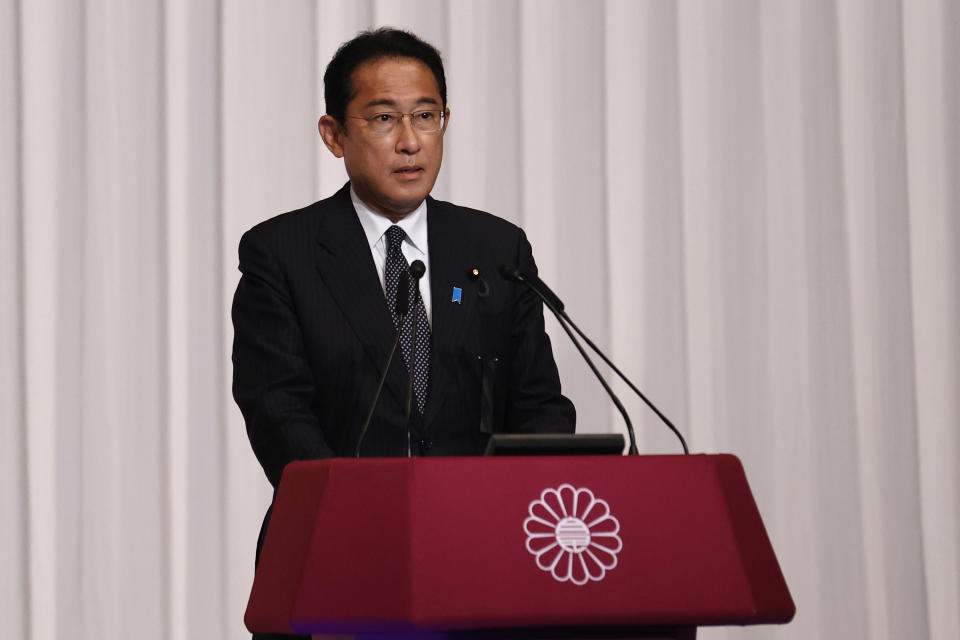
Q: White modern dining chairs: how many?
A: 0